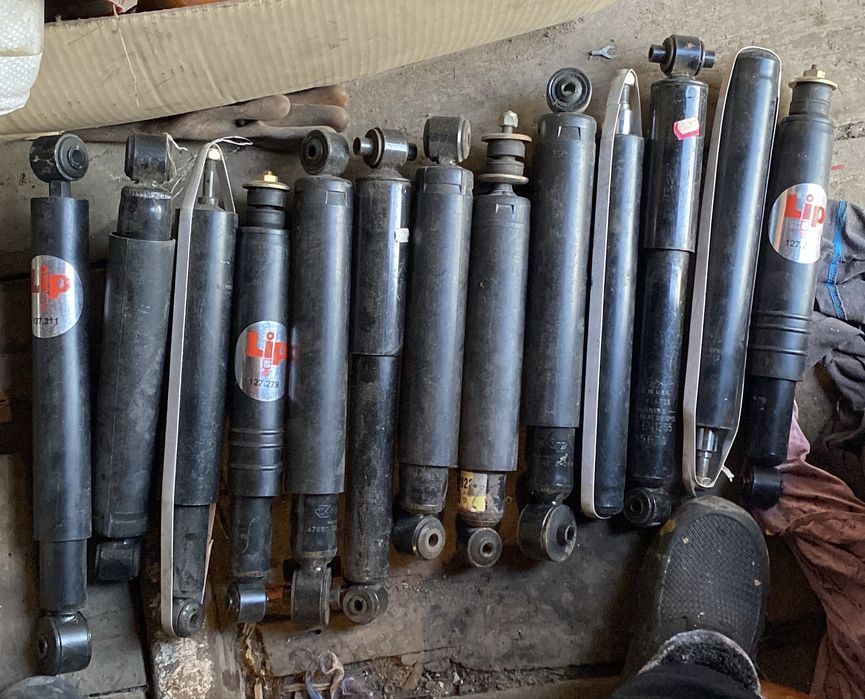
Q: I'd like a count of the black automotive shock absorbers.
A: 13